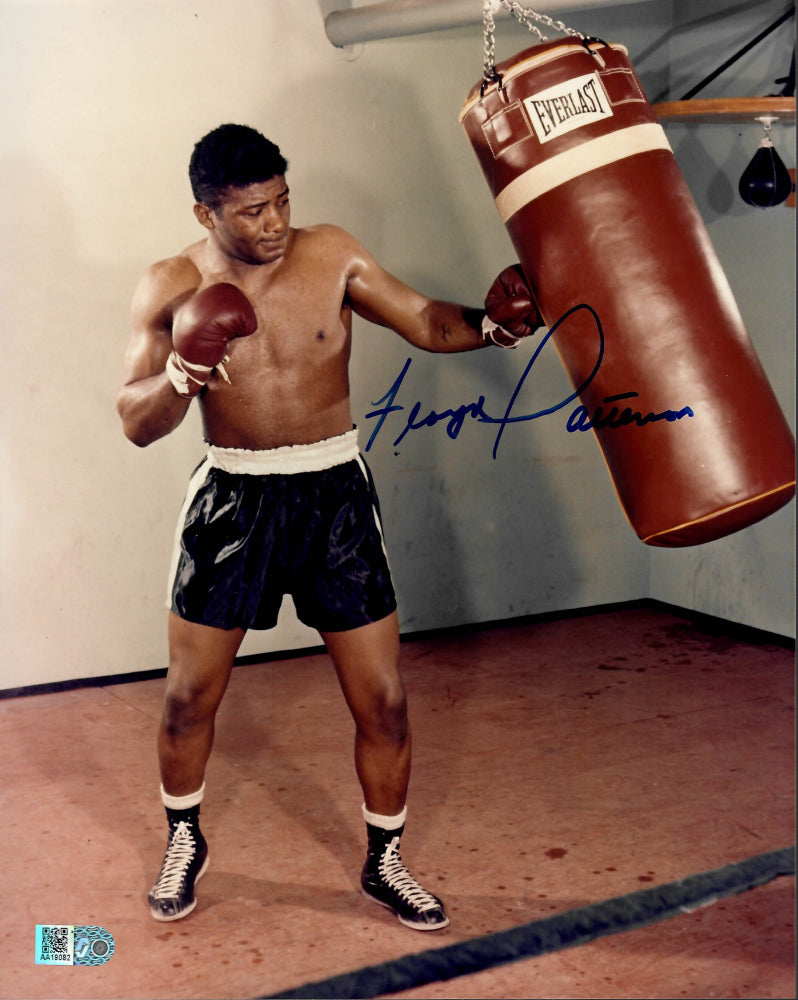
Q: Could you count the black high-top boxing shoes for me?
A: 2